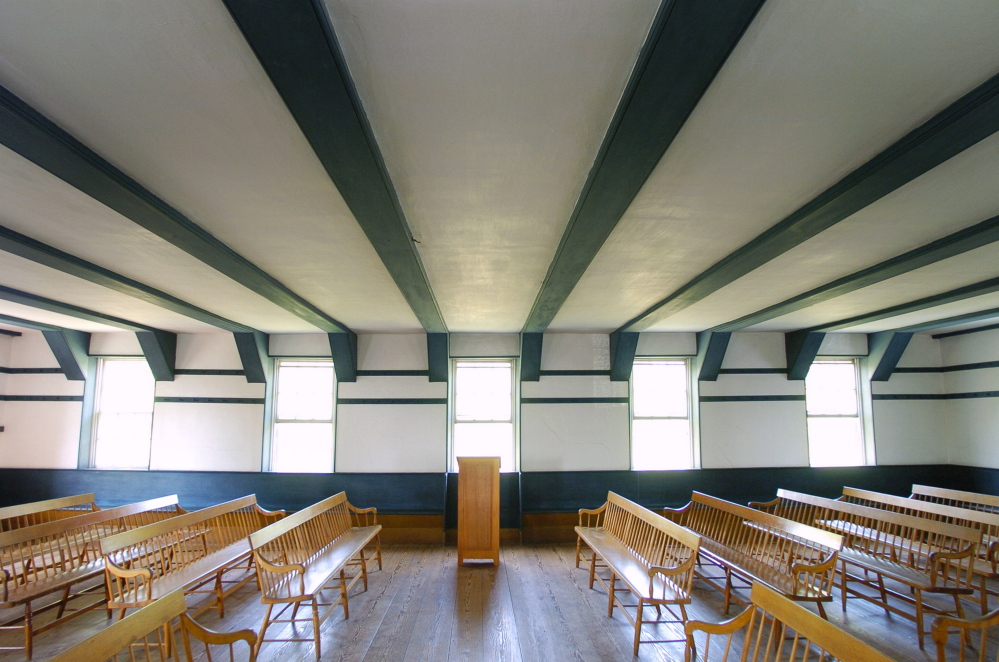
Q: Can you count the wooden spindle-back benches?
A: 12